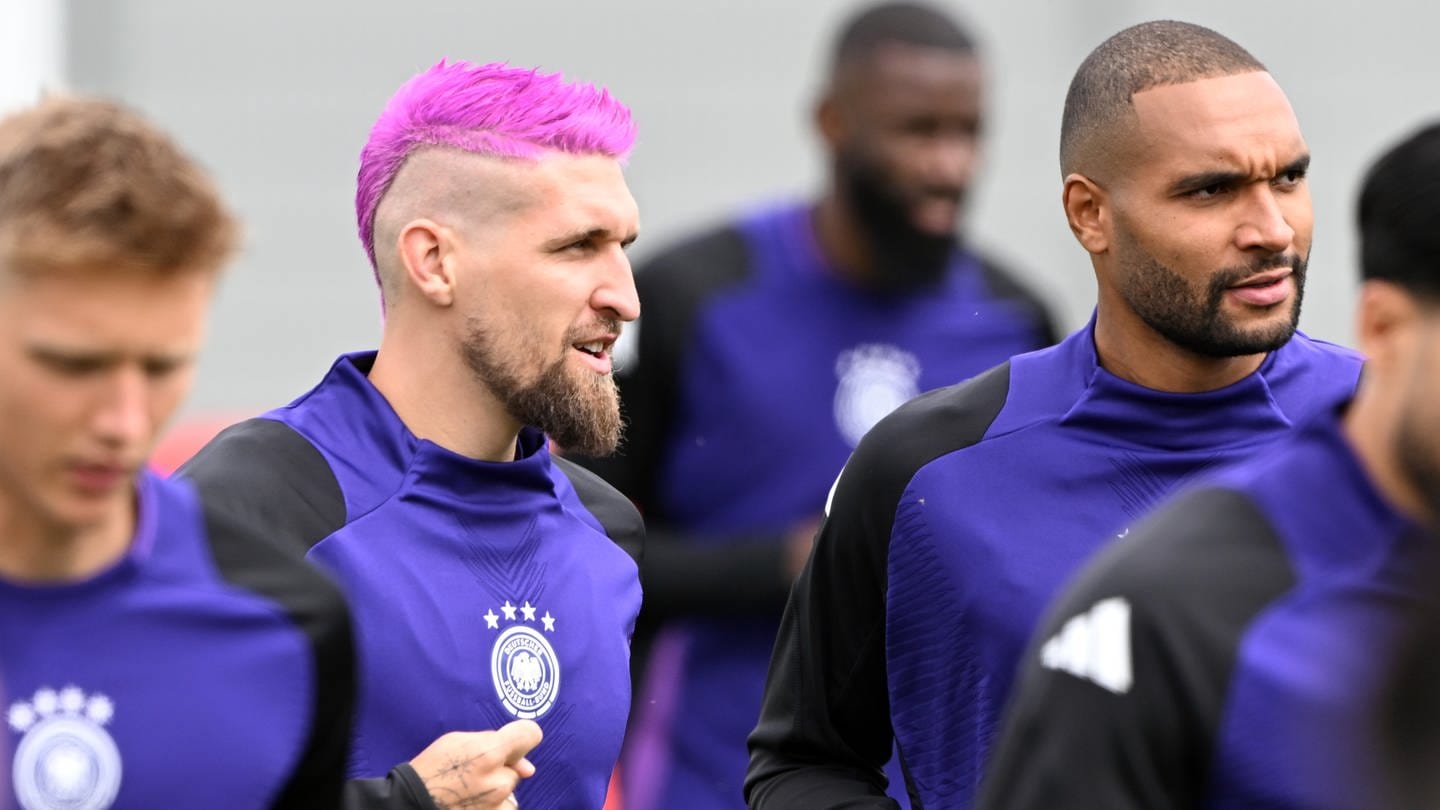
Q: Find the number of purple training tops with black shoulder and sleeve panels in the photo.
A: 5